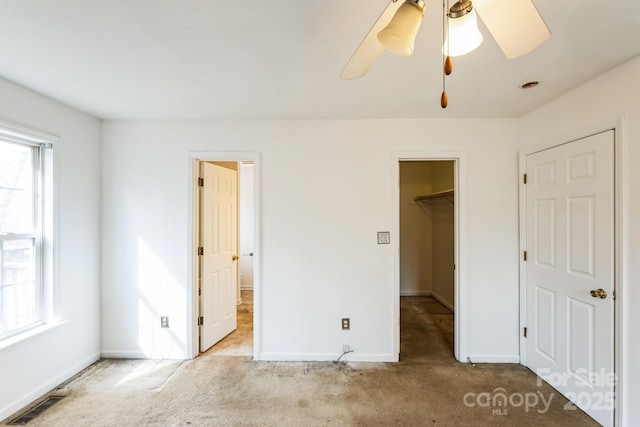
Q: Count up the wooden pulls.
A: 2